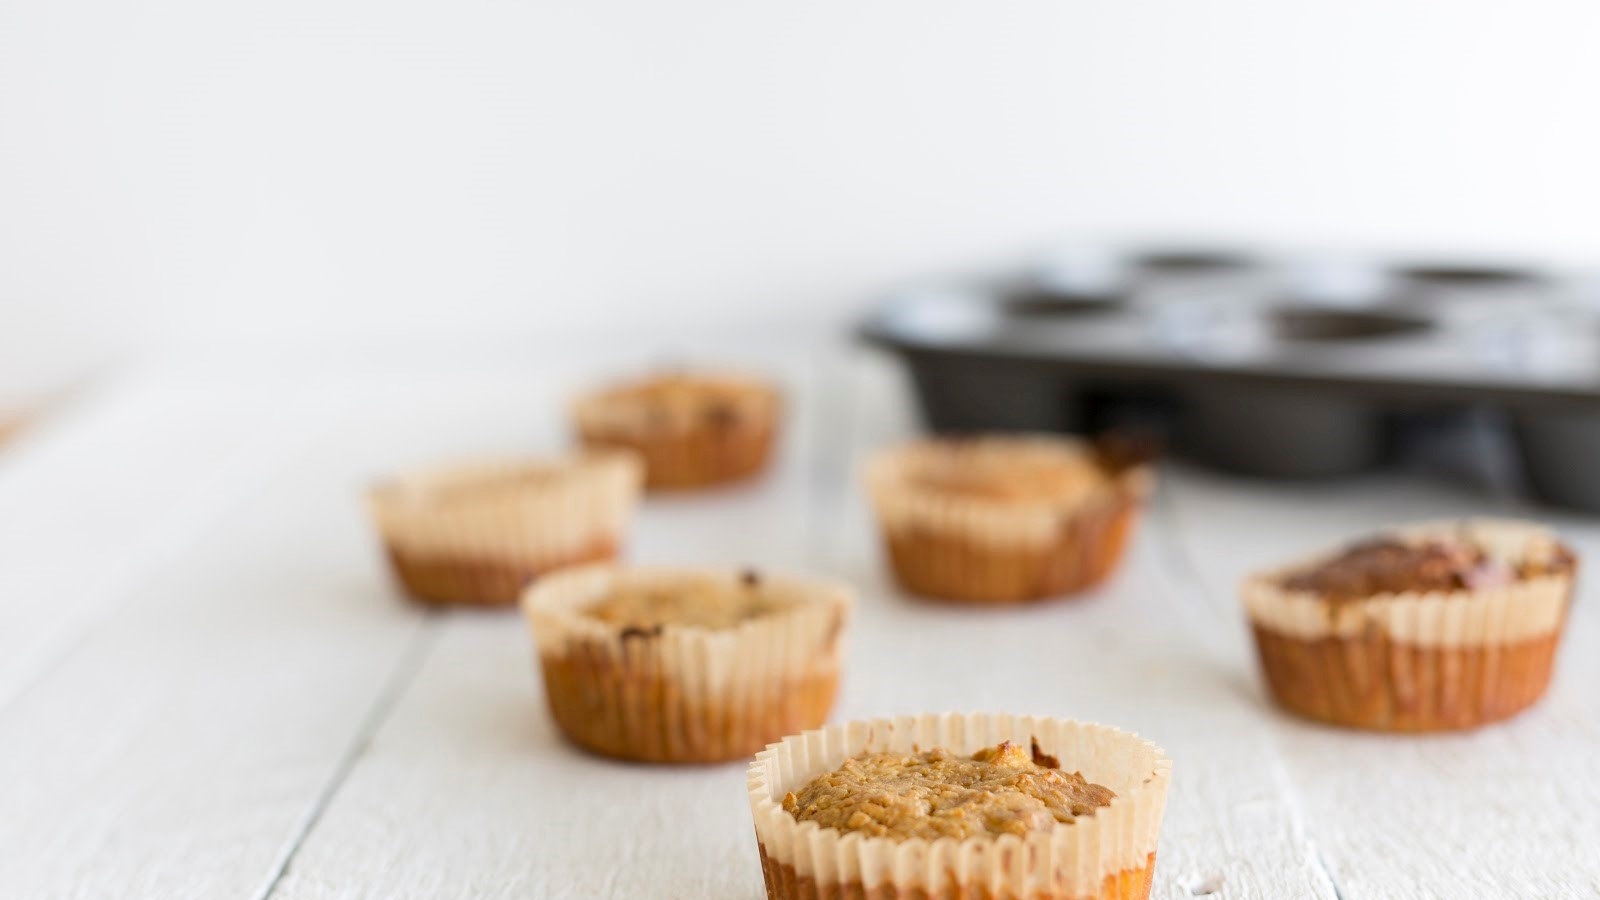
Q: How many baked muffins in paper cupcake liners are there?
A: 6